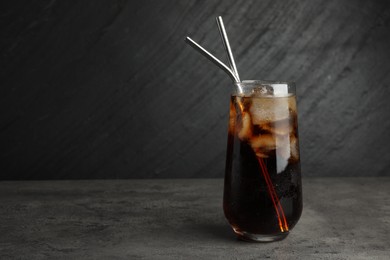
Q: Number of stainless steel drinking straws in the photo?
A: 2